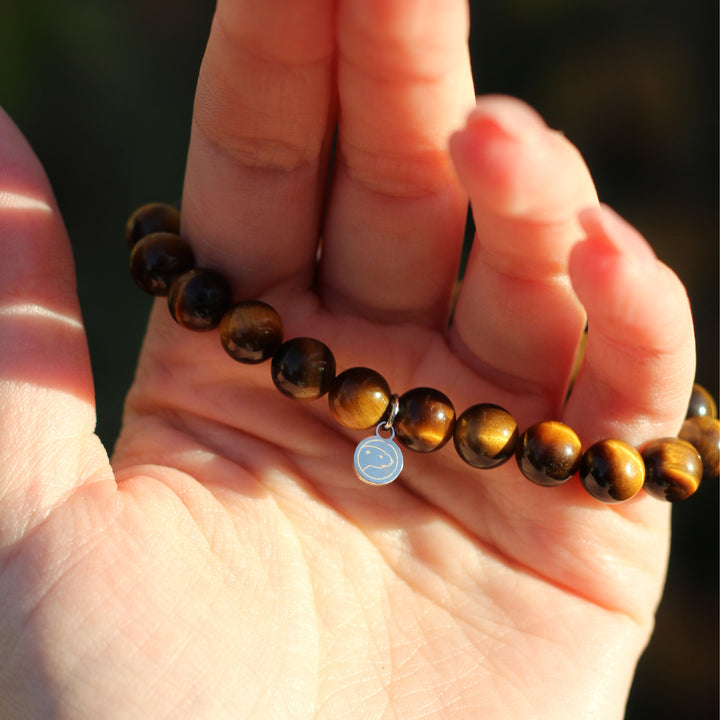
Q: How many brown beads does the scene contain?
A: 13